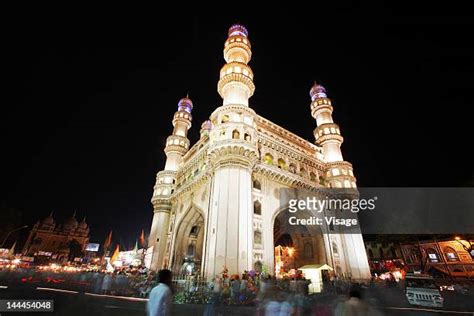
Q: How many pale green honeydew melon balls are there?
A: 0